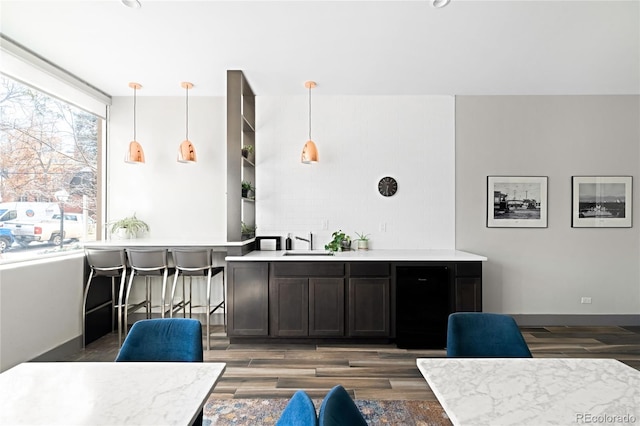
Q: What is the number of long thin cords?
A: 3